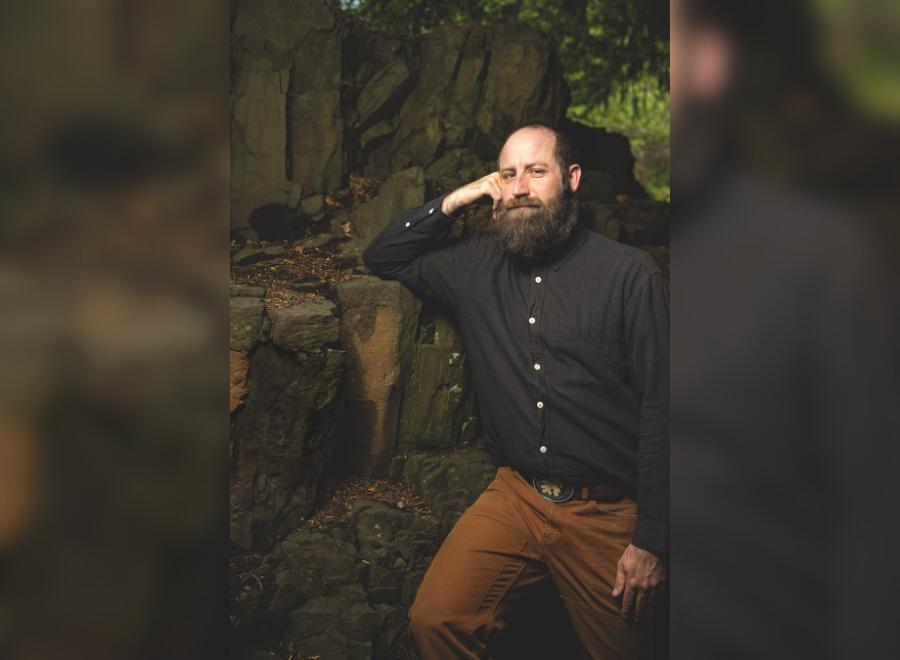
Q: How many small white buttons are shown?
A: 7